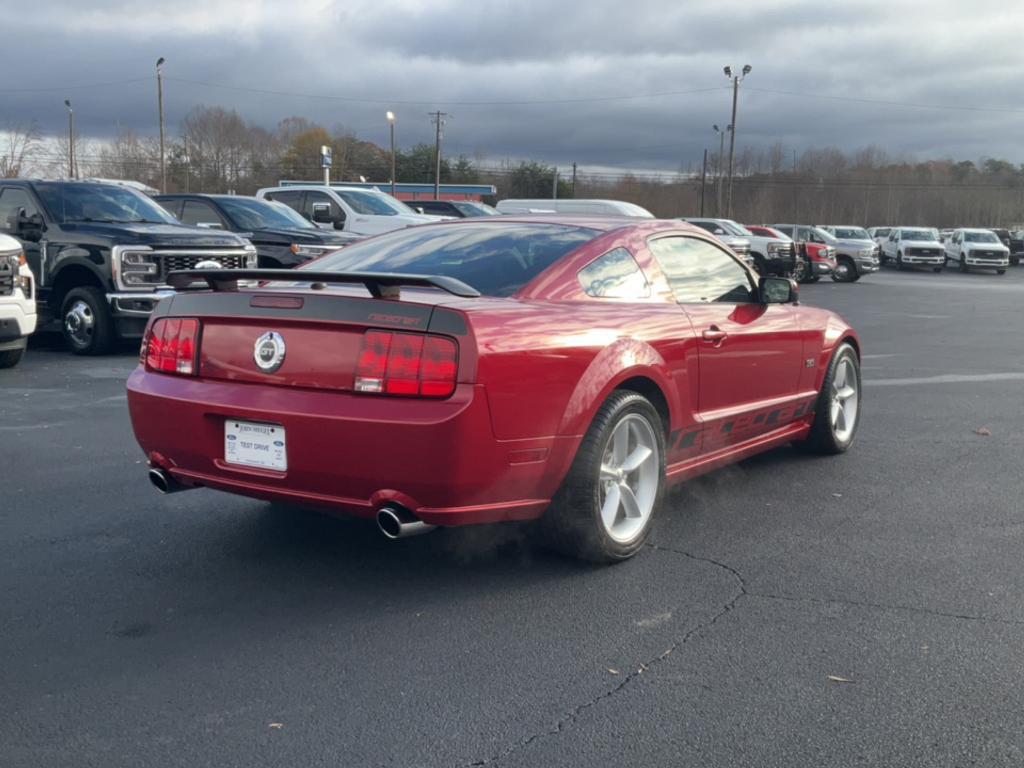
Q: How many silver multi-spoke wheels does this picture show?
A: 2